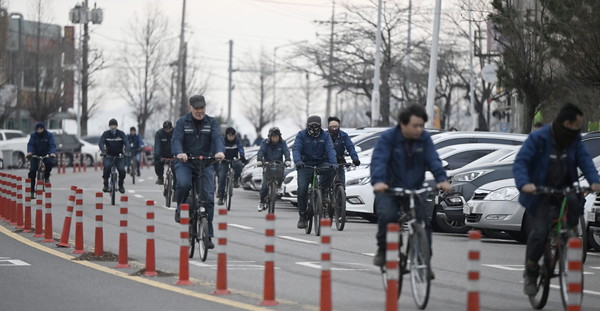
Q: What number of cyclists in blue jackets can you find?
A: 11